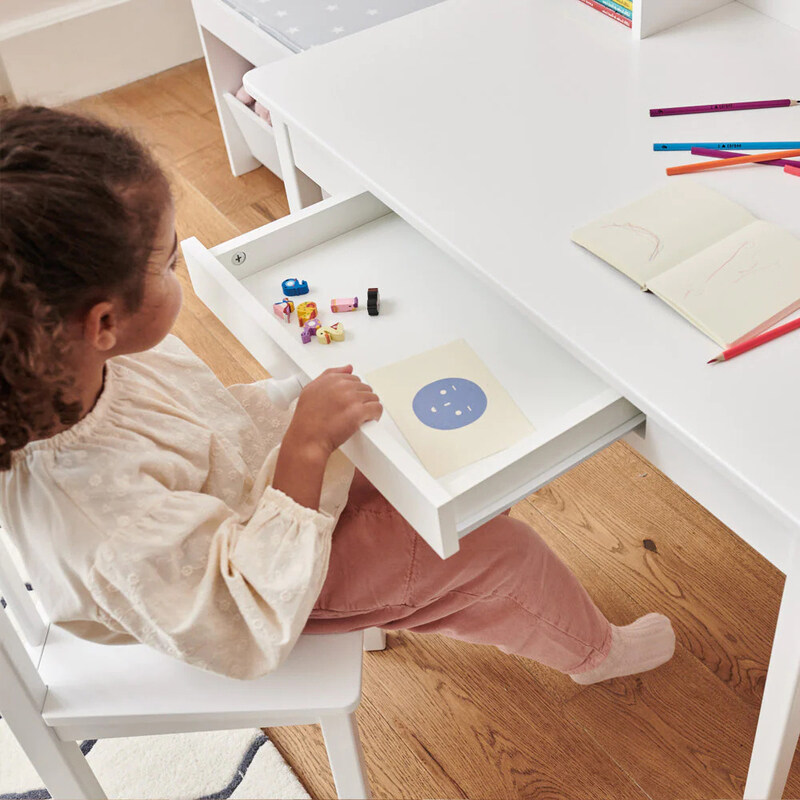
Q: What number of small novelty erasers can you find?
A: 7